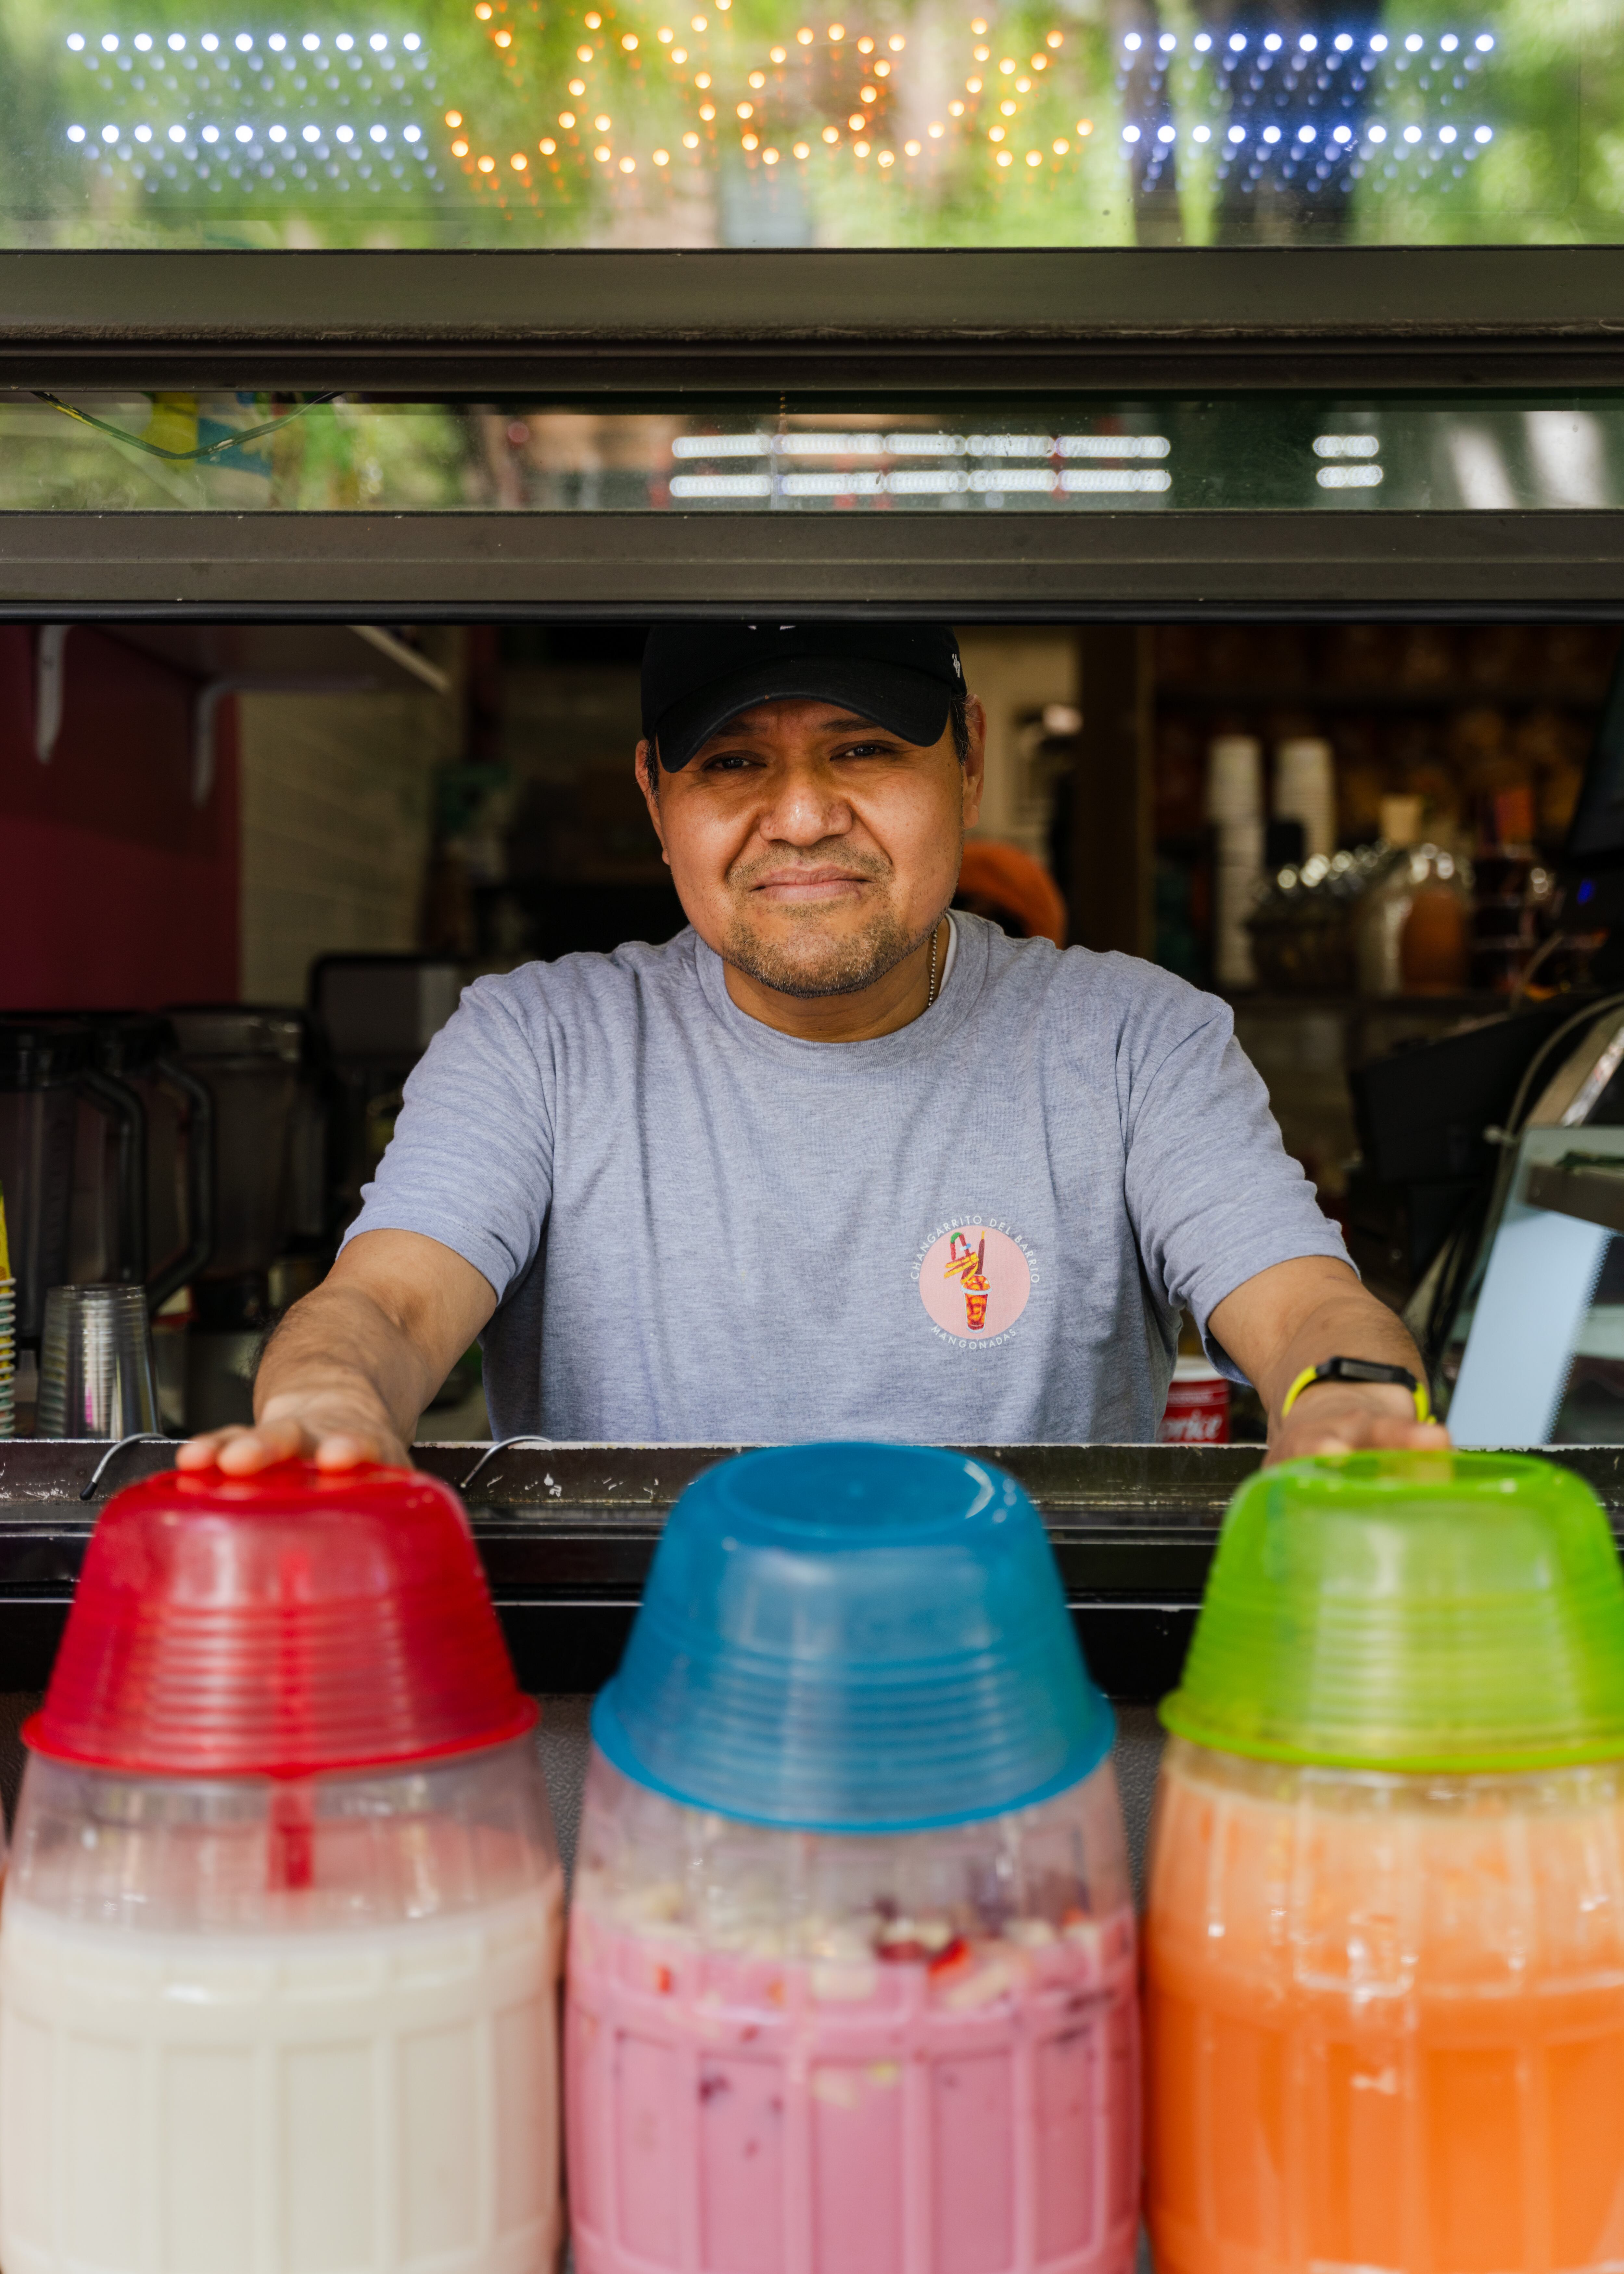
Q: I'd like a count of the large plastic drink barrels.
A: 3